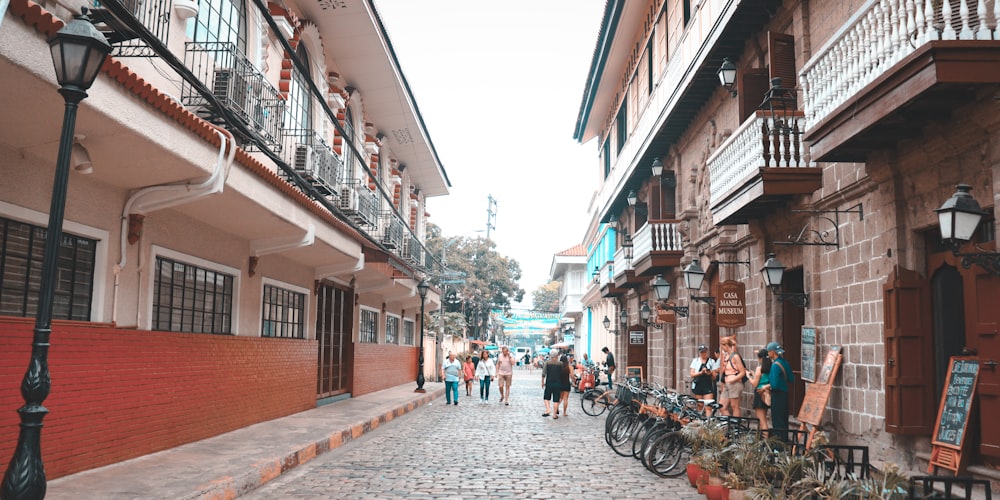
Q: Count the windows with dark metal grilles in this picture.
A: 6